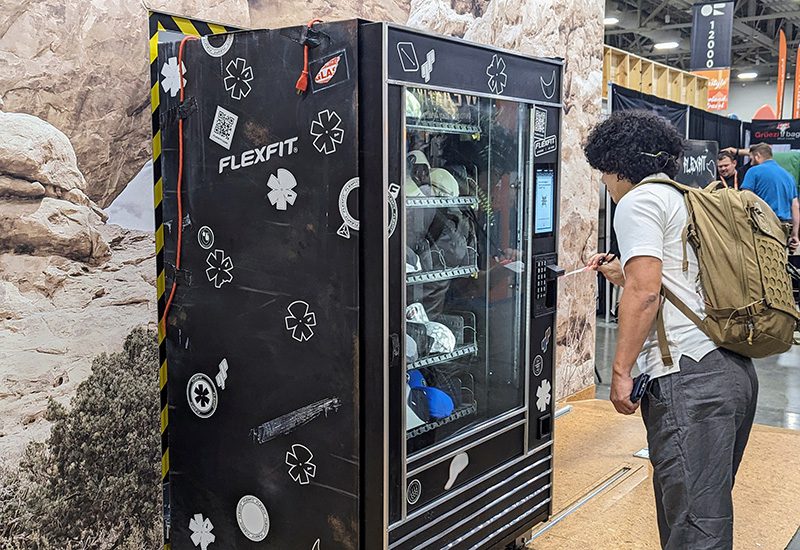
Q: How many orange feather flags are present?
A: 2